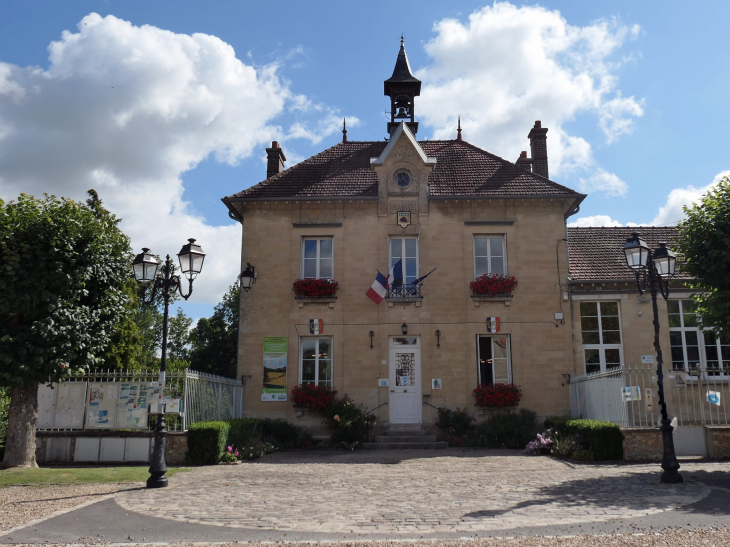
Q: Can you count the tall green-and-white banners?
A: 1